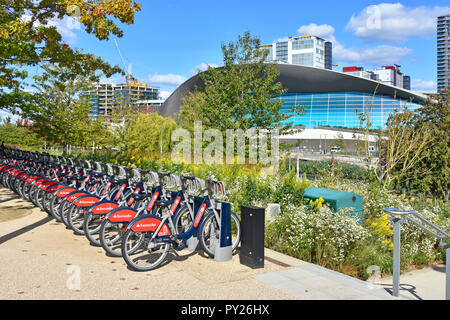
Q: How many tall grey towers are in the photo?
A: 1